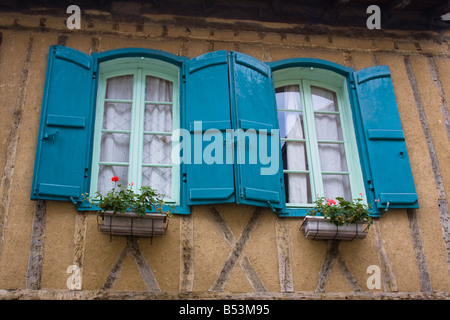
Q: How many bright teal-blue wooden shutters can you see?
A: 4